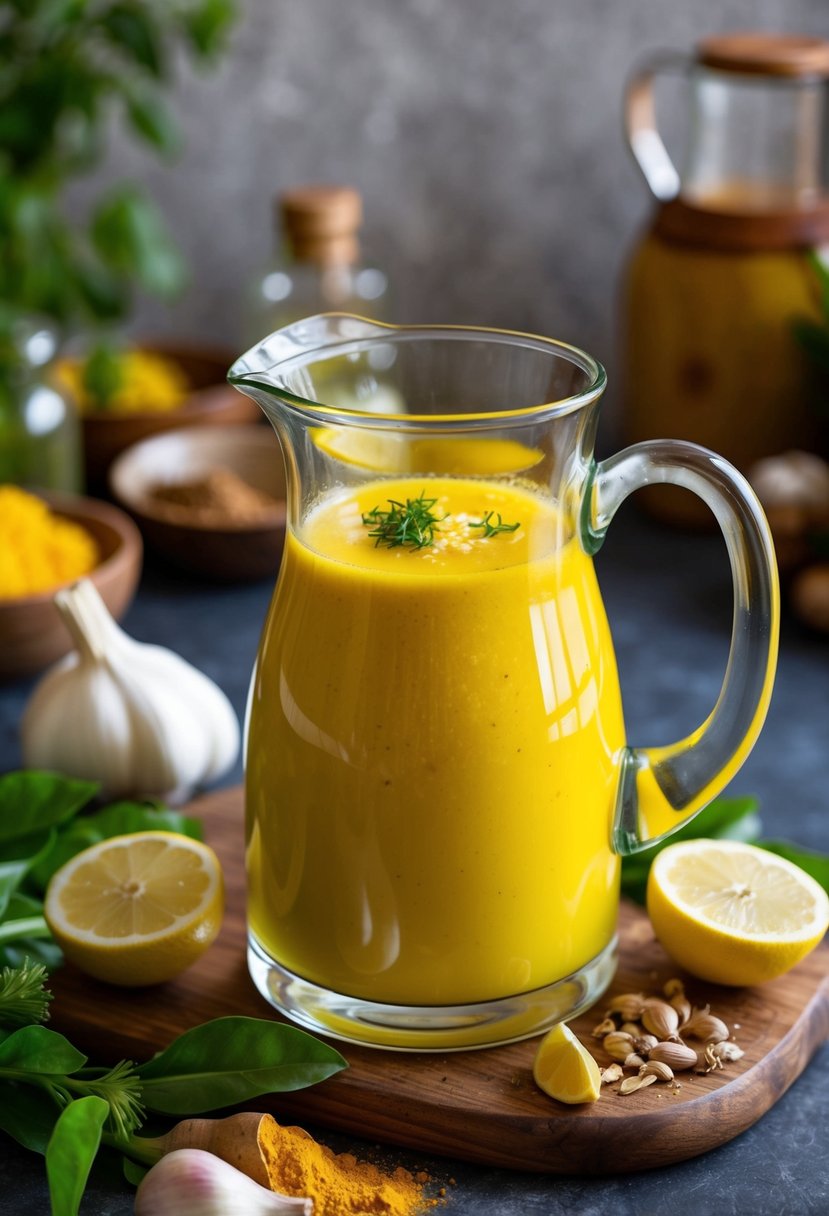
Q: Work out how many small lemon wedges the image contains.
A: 1